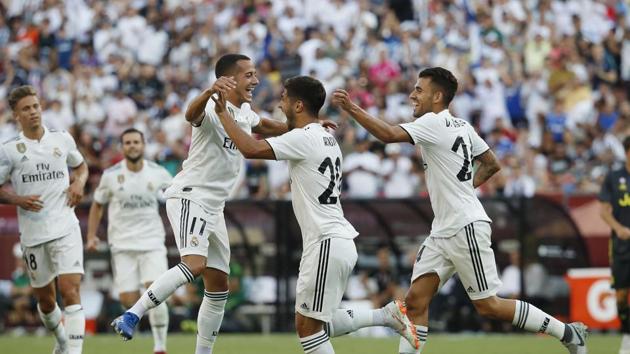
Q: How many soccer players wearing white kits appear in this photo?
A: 5